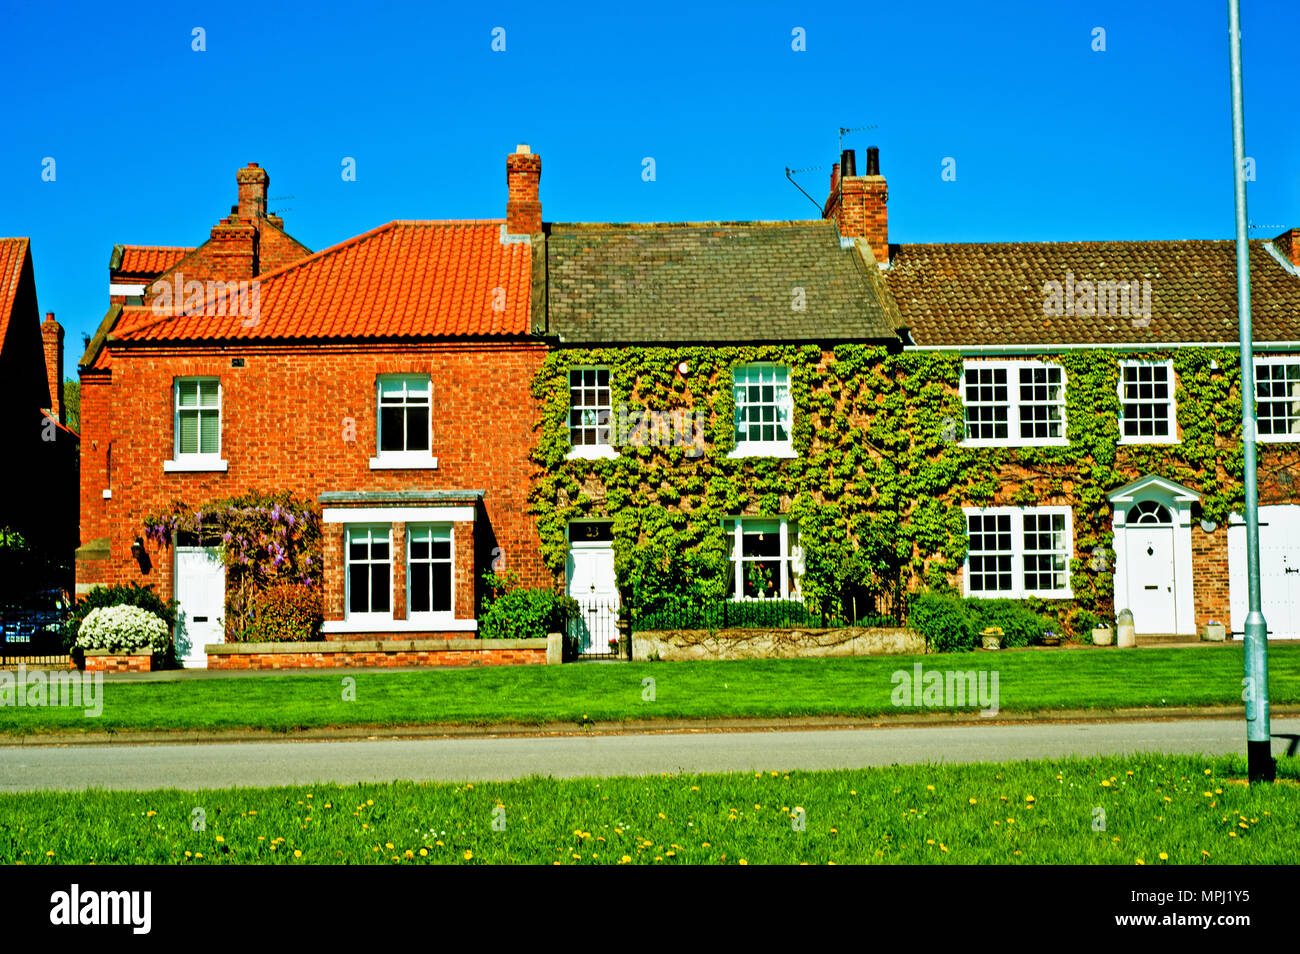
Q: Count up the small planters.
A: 4